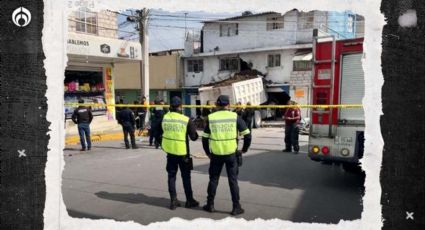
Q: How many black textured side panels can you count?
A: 2